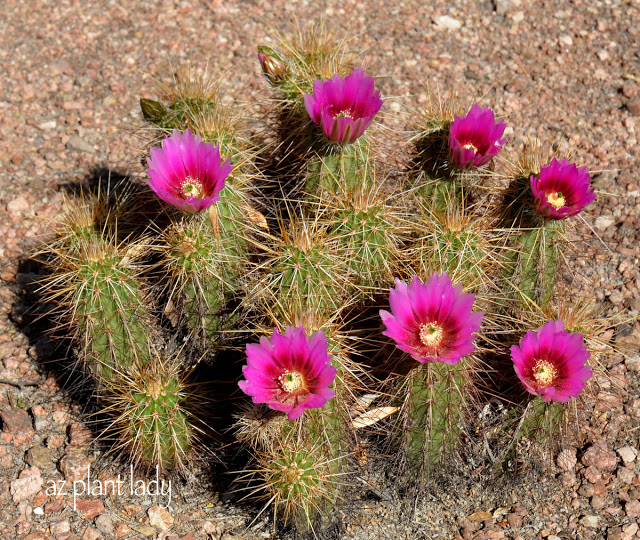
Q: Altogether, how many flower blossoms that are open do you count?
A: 7